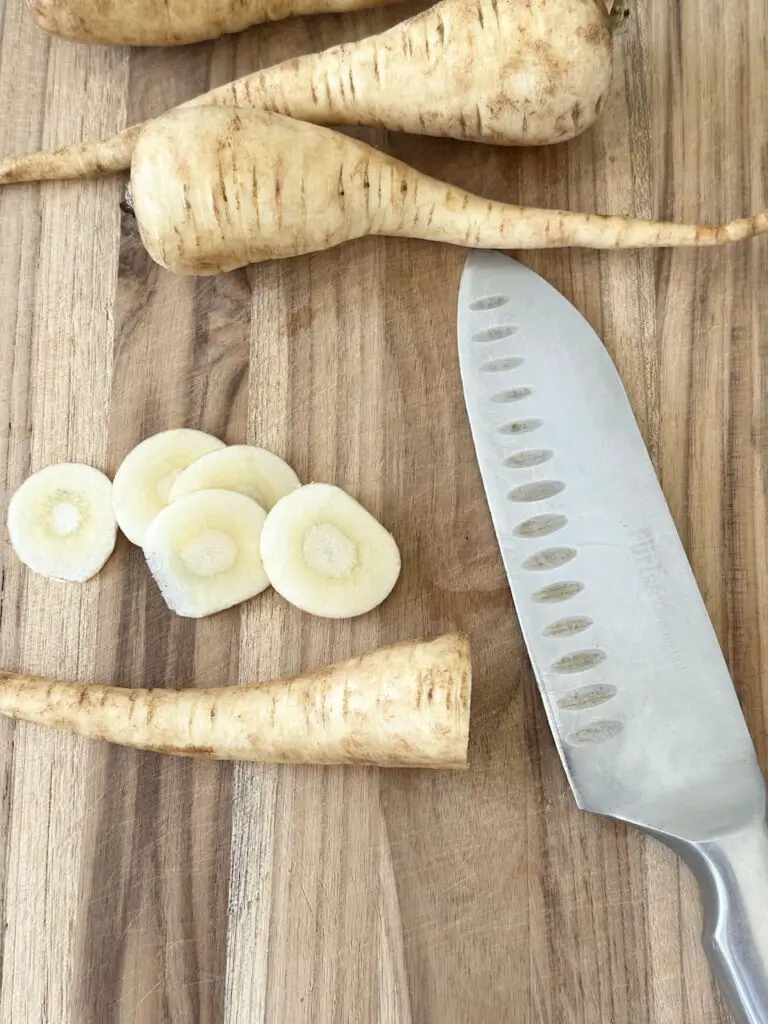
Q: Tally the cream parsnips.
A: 4